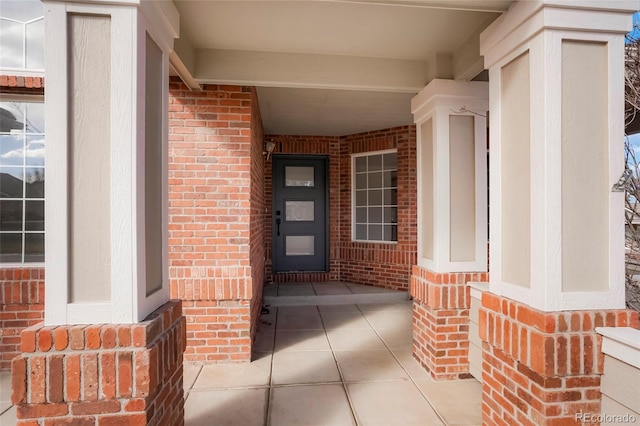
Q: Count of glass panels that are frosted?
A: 3